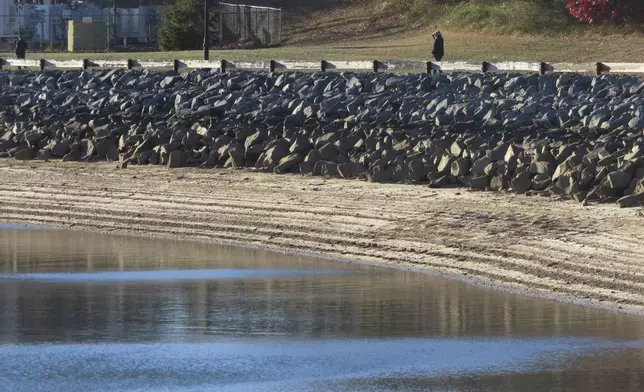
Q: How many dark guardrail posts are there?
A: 13